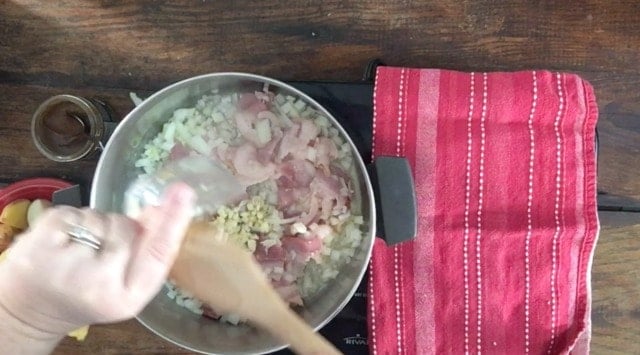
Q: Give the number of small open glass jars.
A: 1